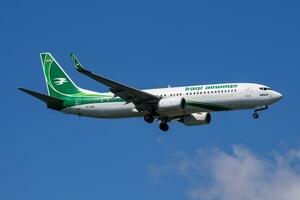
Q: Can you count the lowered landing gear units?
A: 3